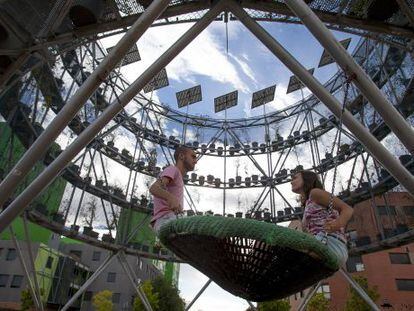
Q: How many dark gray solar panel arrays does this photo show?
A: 7